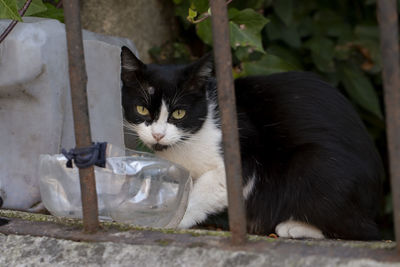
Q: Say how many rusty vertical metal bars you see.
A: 3